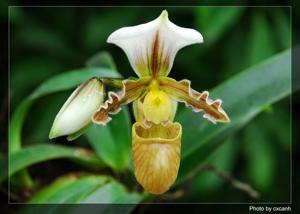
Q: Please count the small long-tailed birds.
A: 0